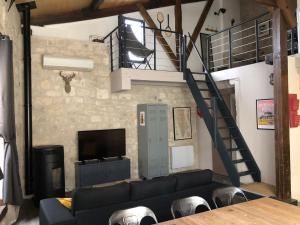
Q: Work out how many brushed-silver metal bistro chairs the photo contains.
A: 3